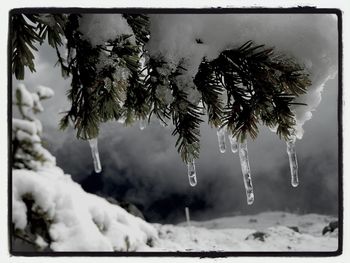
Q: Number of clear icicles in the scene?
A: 6